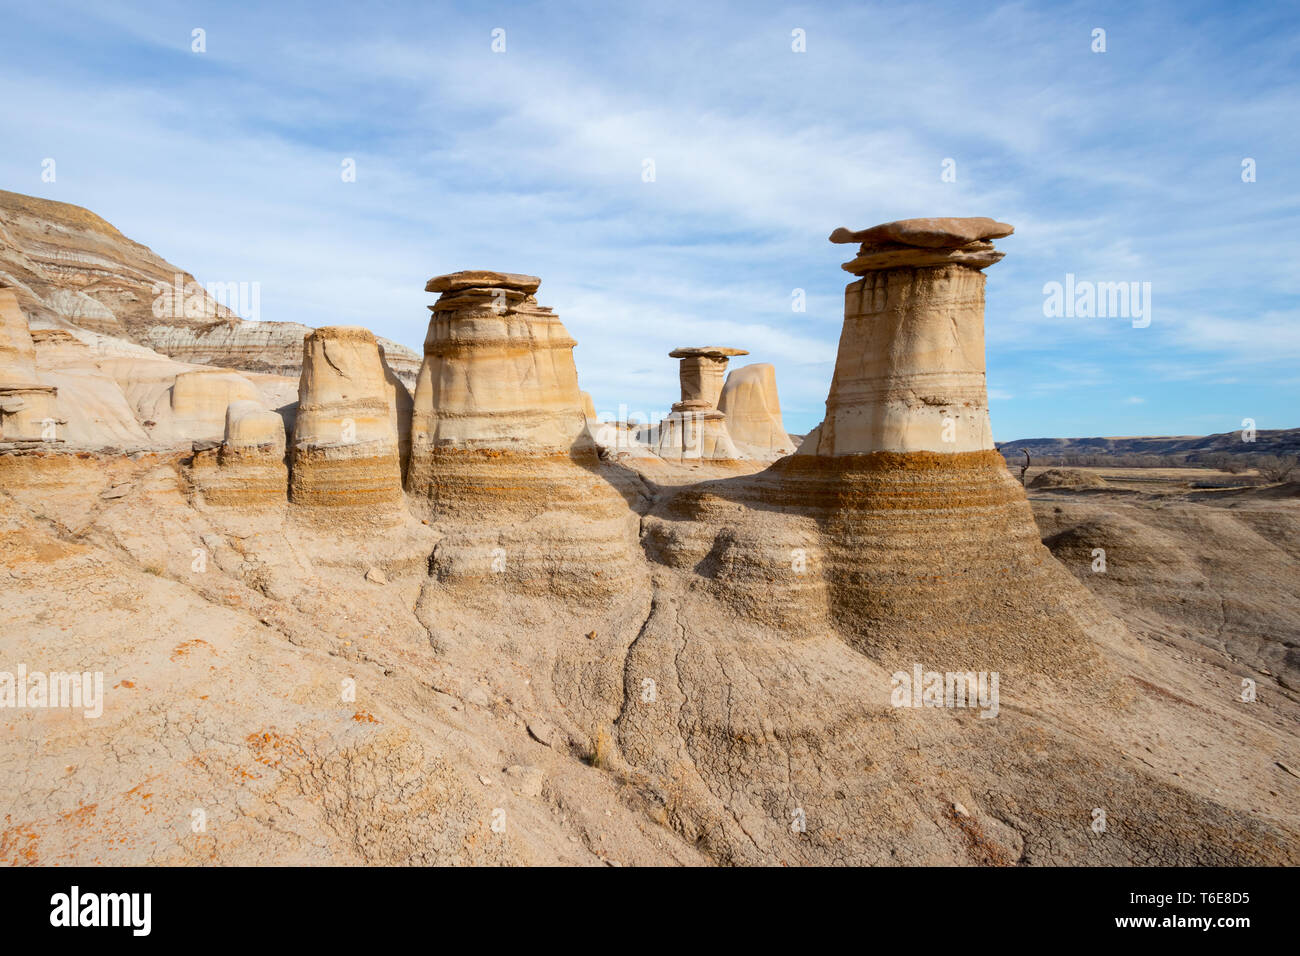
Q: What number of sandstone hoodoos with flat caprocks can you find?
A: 3